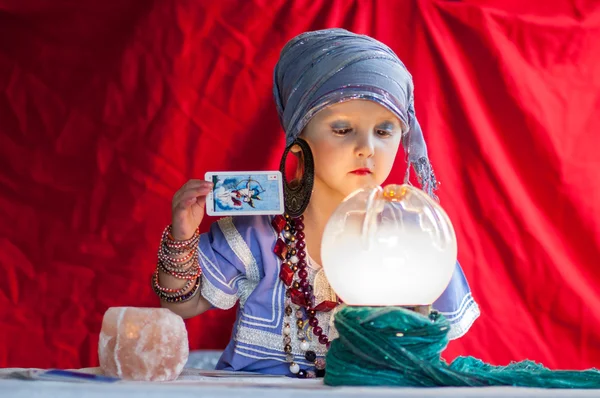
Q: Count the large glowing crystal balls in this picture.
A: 1